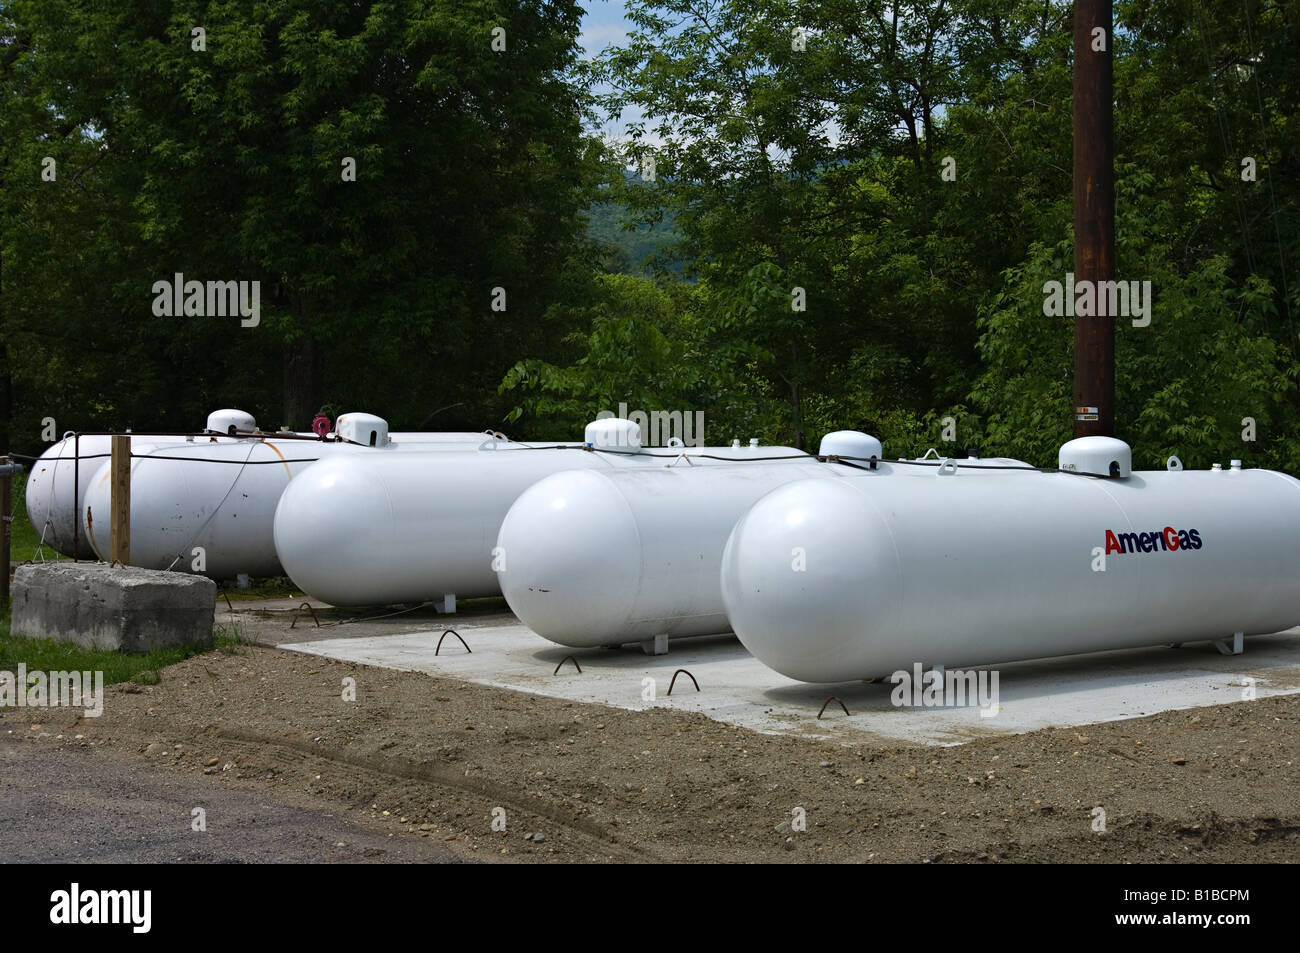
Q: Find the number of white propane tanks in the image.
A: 5